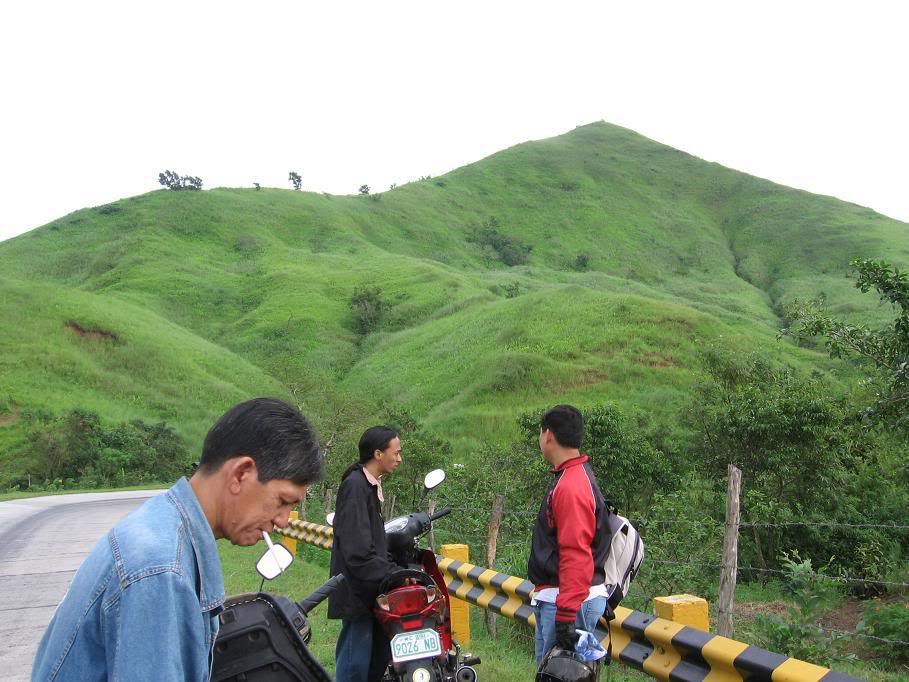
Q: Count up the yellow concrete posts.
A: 3